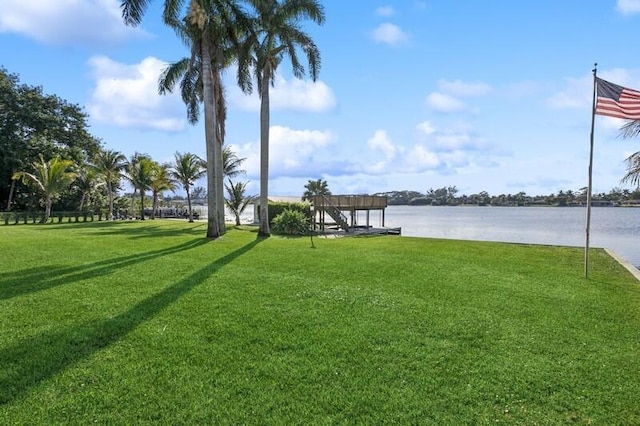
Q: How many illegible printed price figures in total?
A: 0